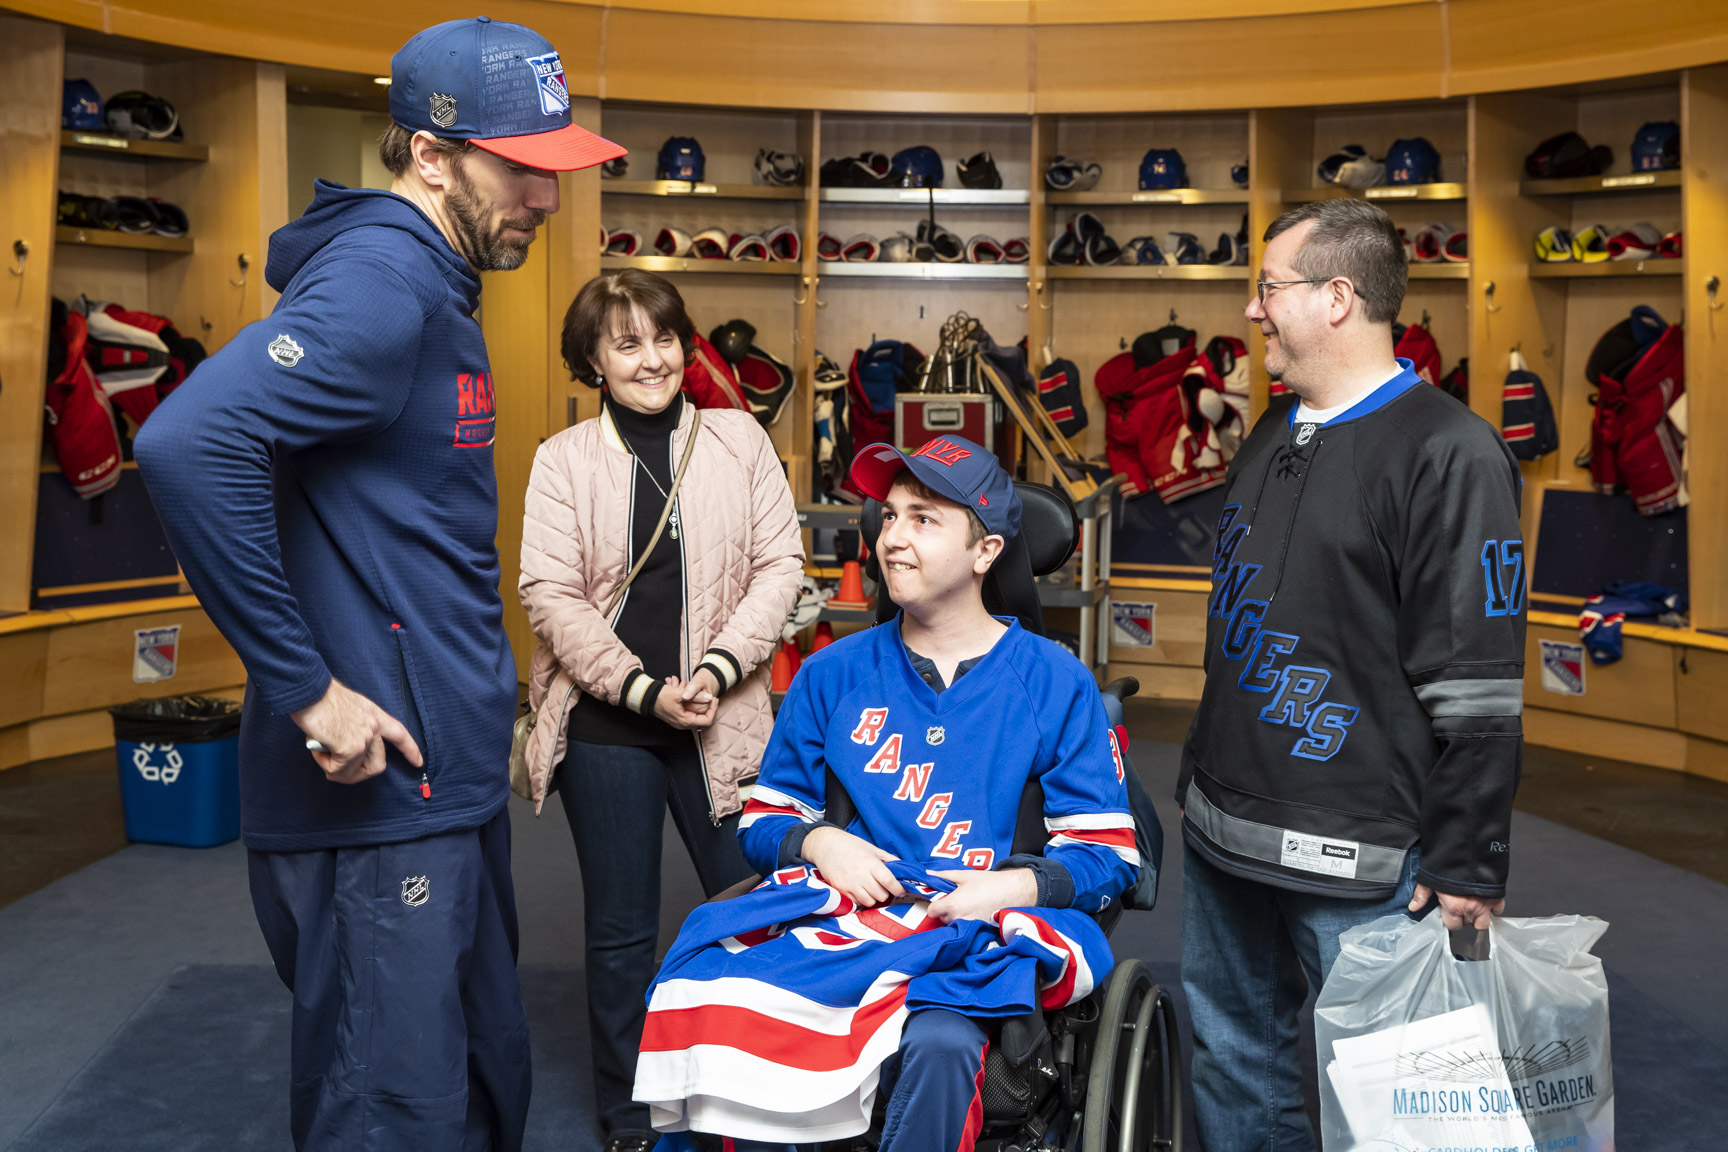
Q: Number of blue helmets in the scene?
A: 6